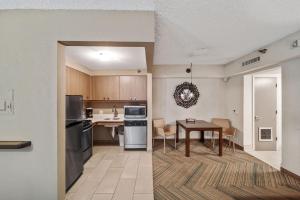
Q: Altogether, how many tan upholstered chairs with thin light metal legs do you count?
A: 2